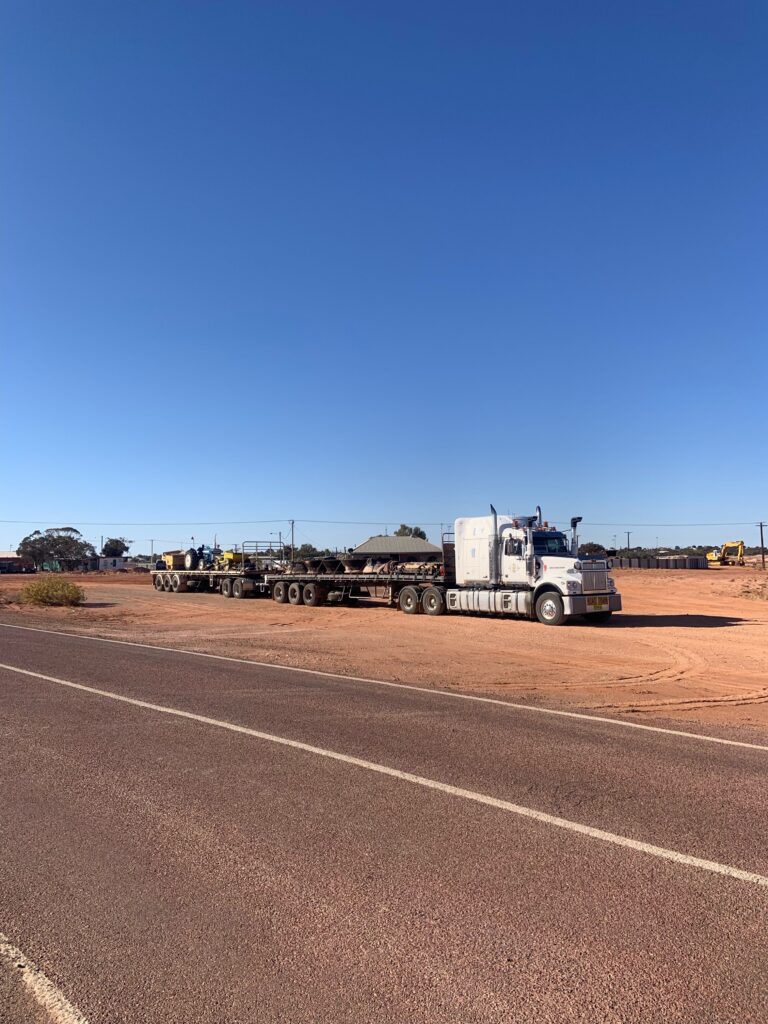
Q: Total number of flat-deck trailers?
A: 2